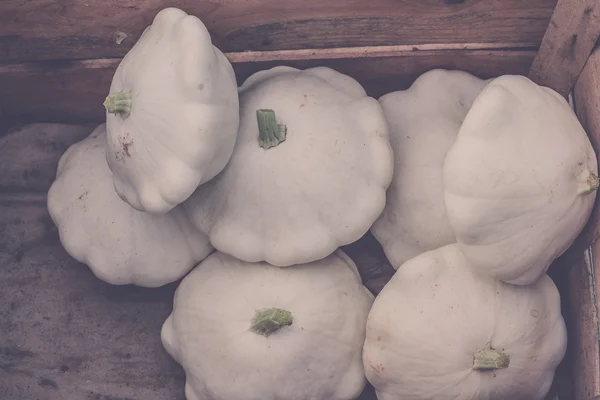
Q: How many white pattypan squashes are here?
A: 7